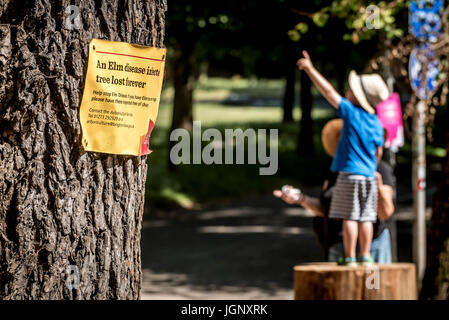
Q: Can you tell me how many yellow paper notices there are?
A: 1